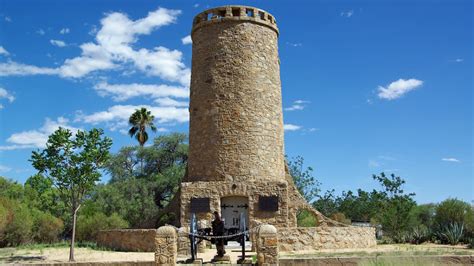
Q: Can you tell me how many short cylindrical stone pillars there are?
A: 2